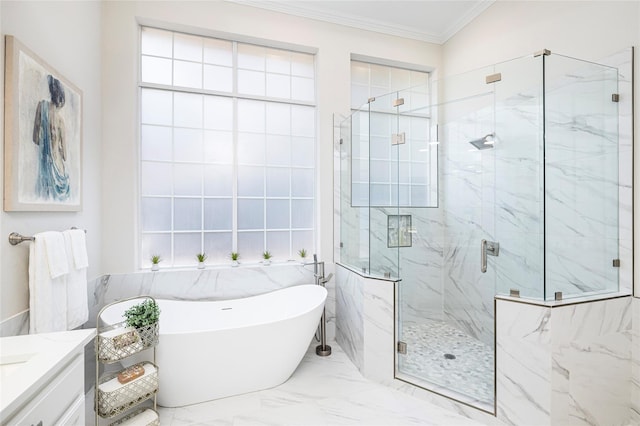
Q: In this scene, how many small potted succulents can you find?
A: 5